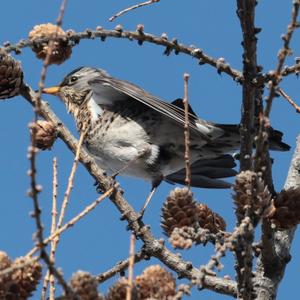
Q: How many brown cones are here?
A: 12